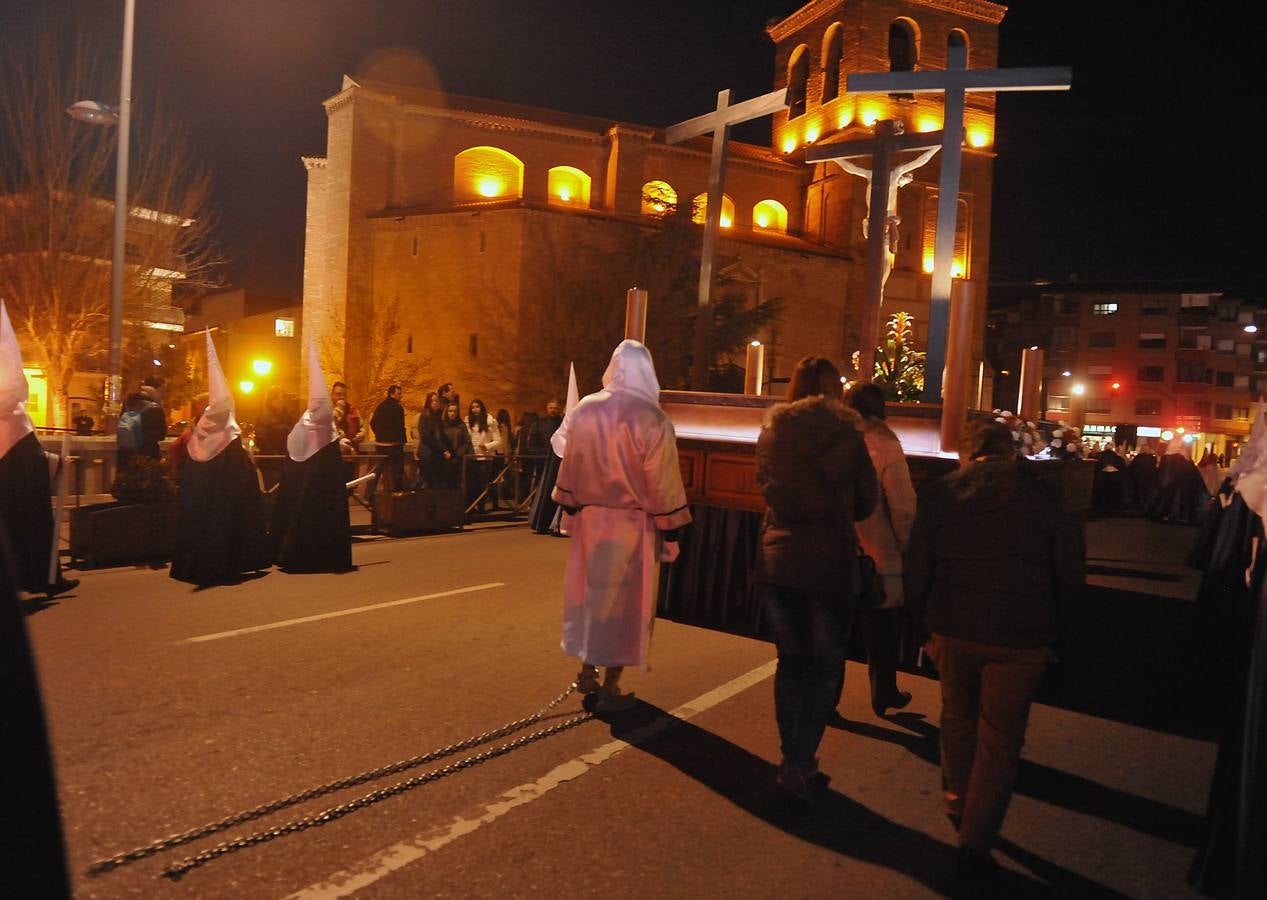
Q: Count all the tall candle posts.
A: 4